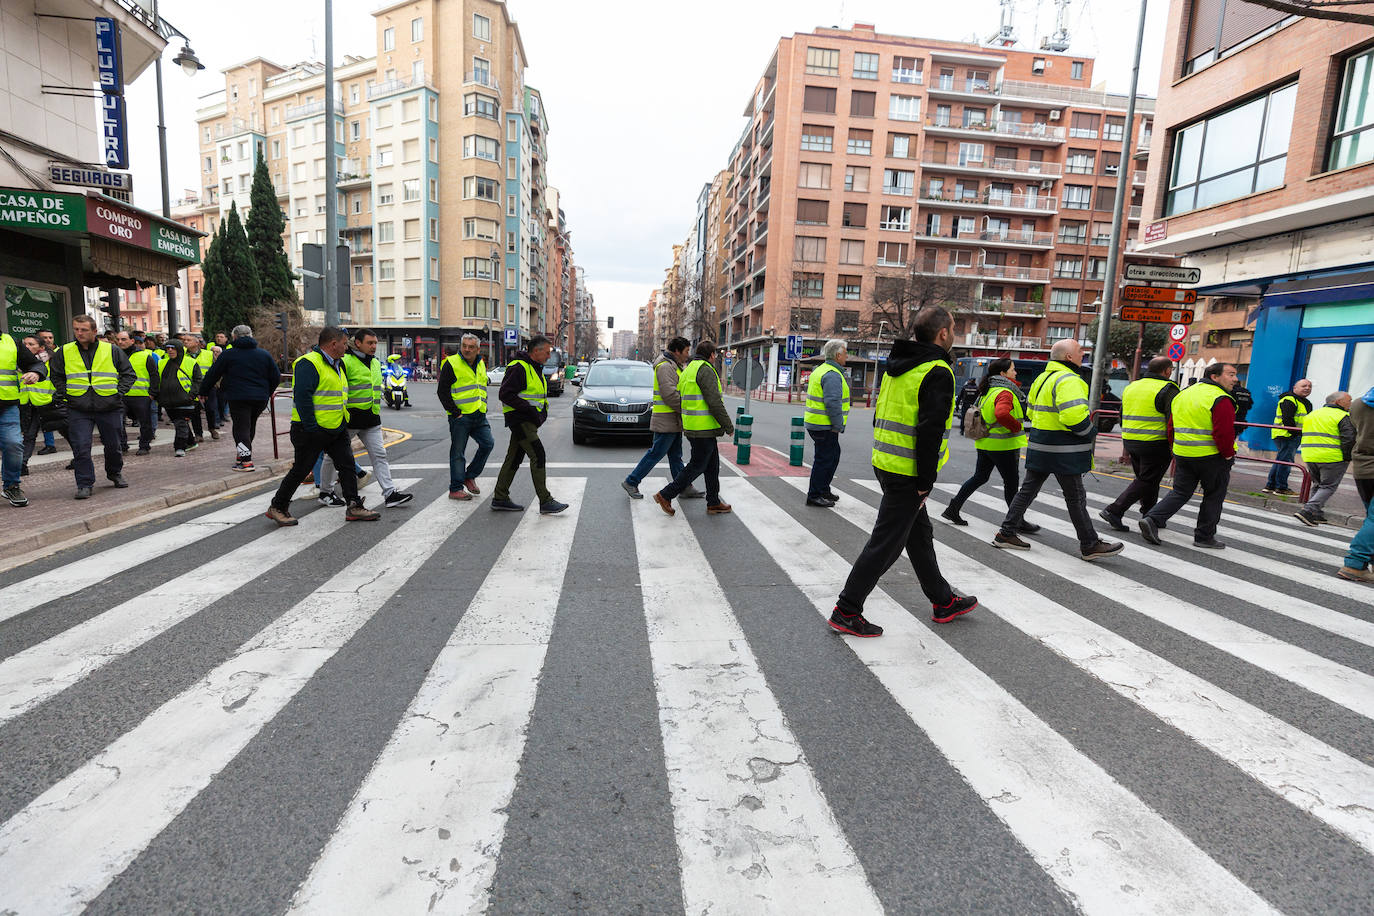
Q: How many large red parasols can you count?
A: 0